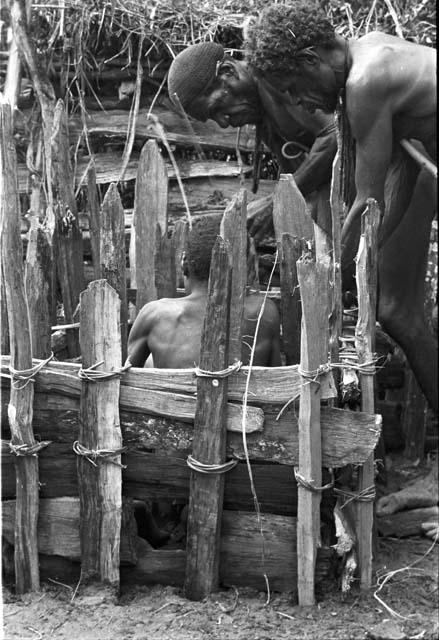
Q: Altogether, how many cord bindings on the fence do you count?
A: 10